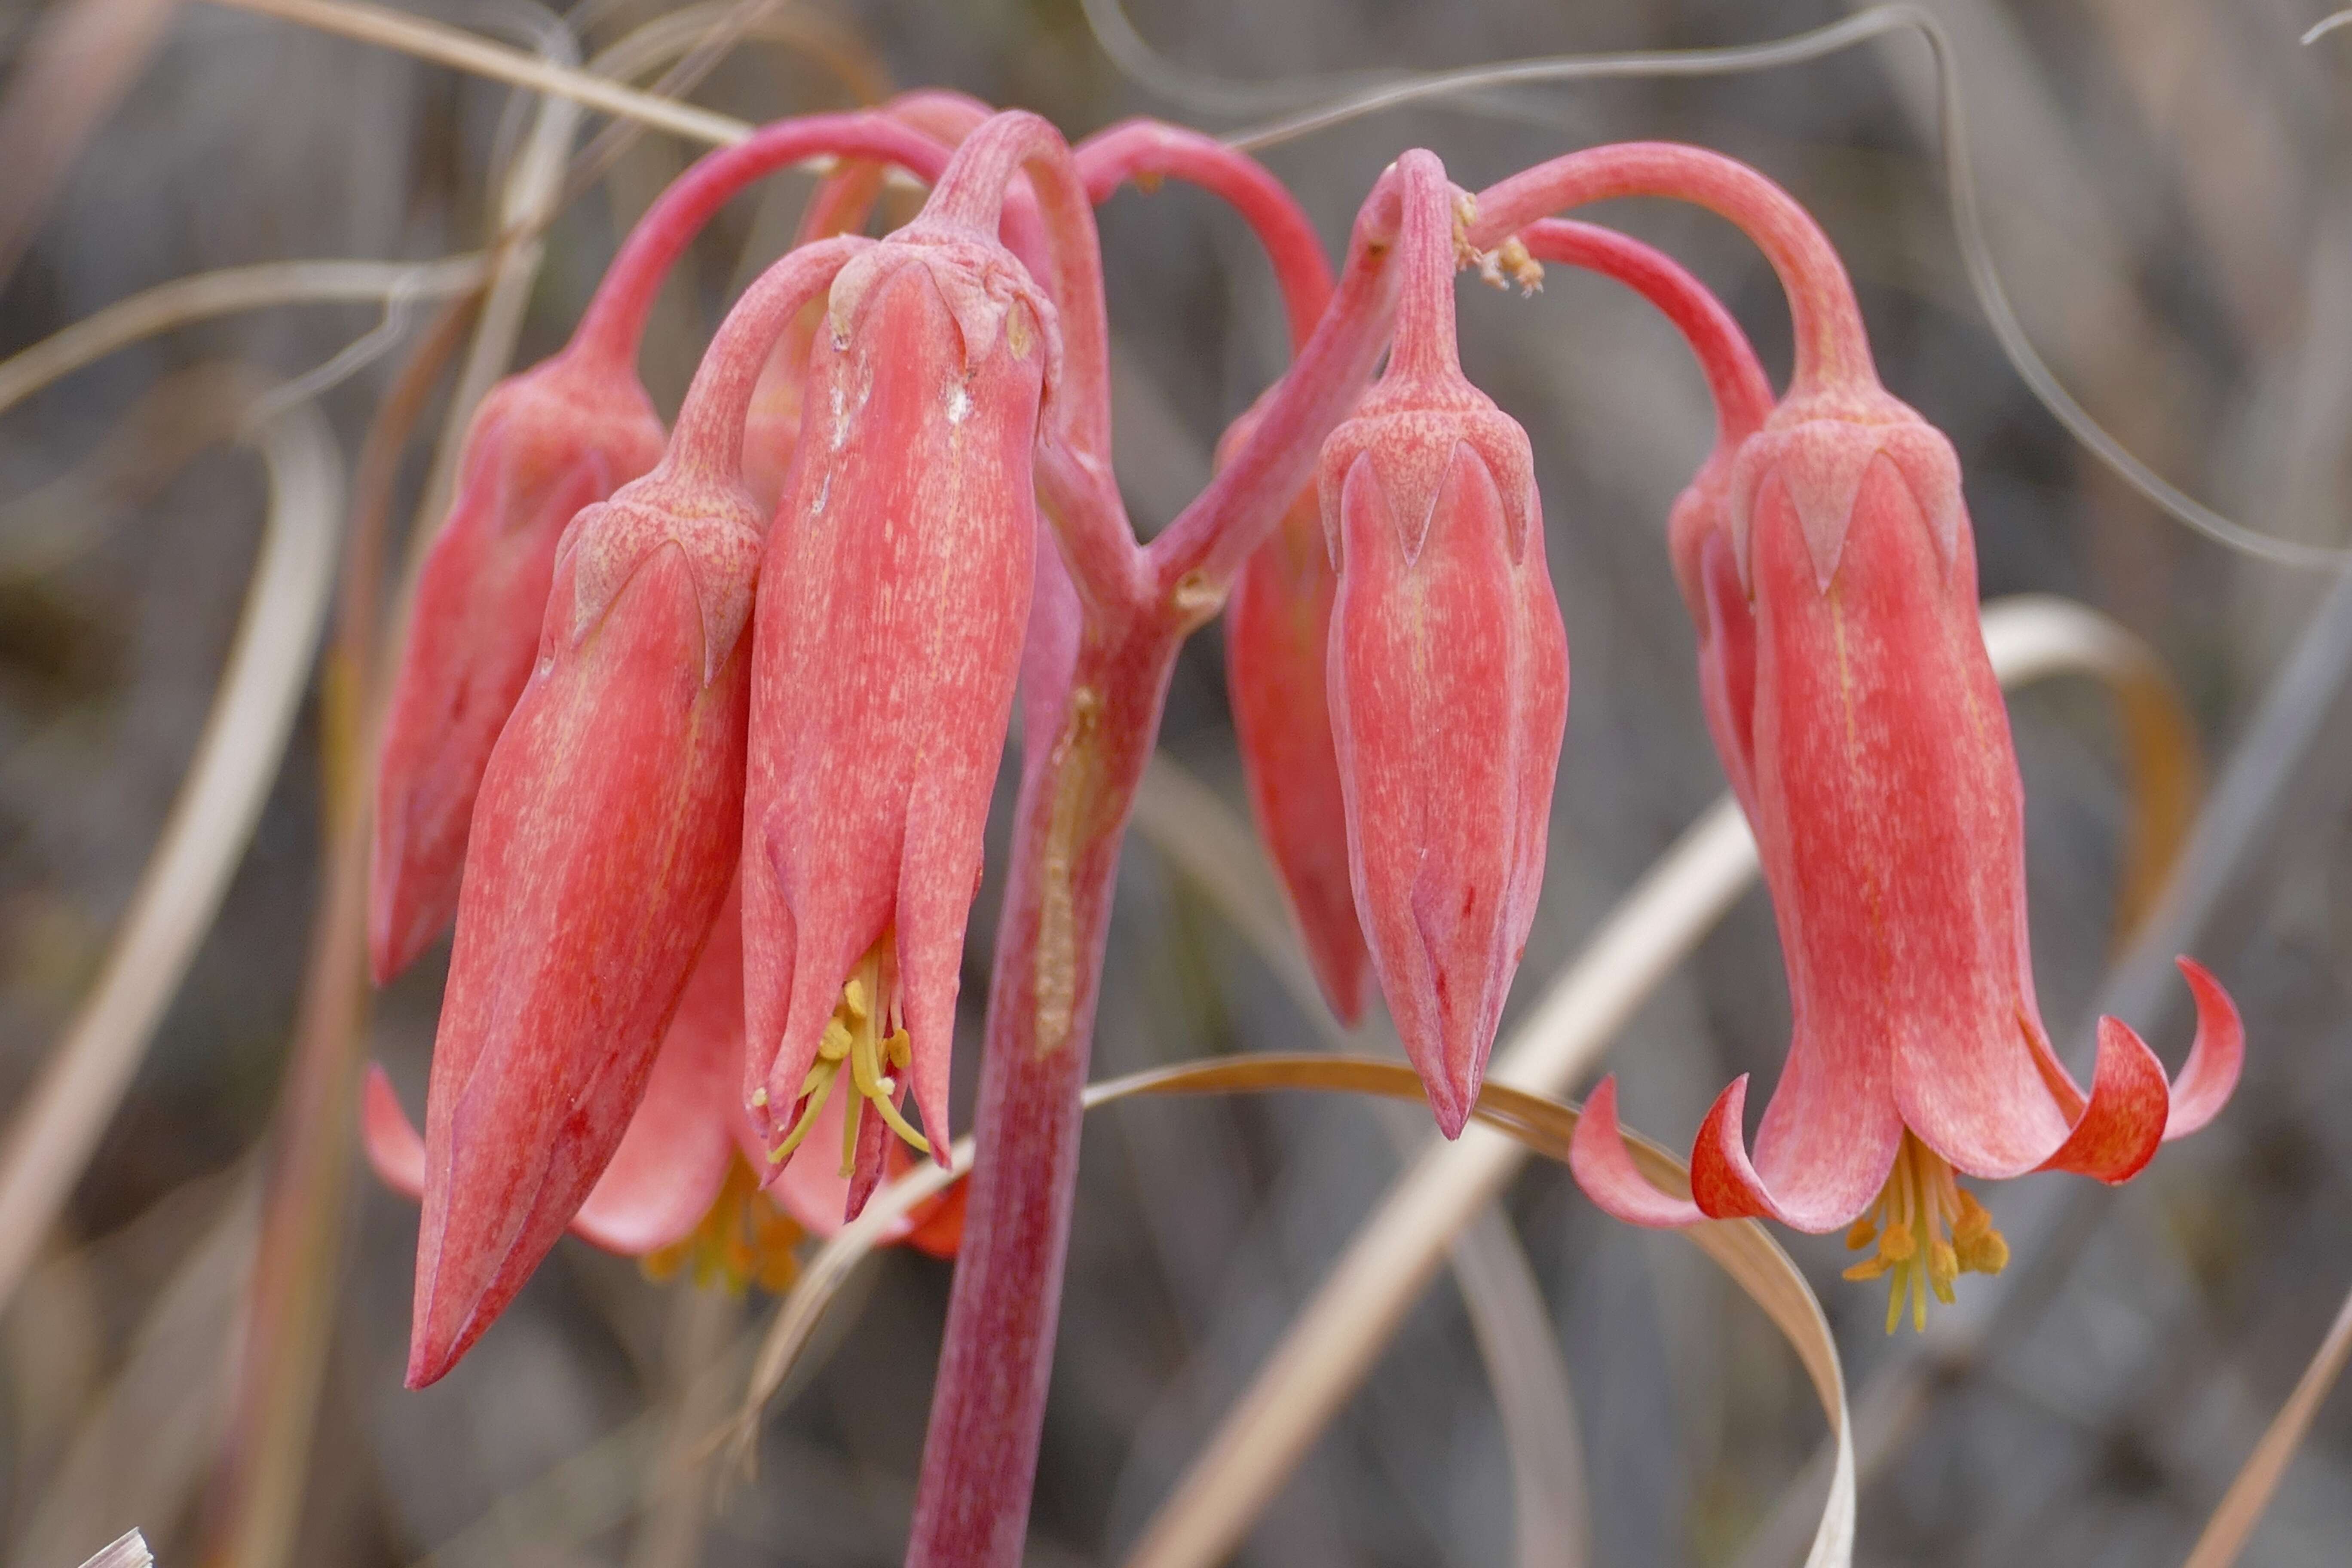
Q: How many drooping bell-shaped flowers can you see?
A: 8